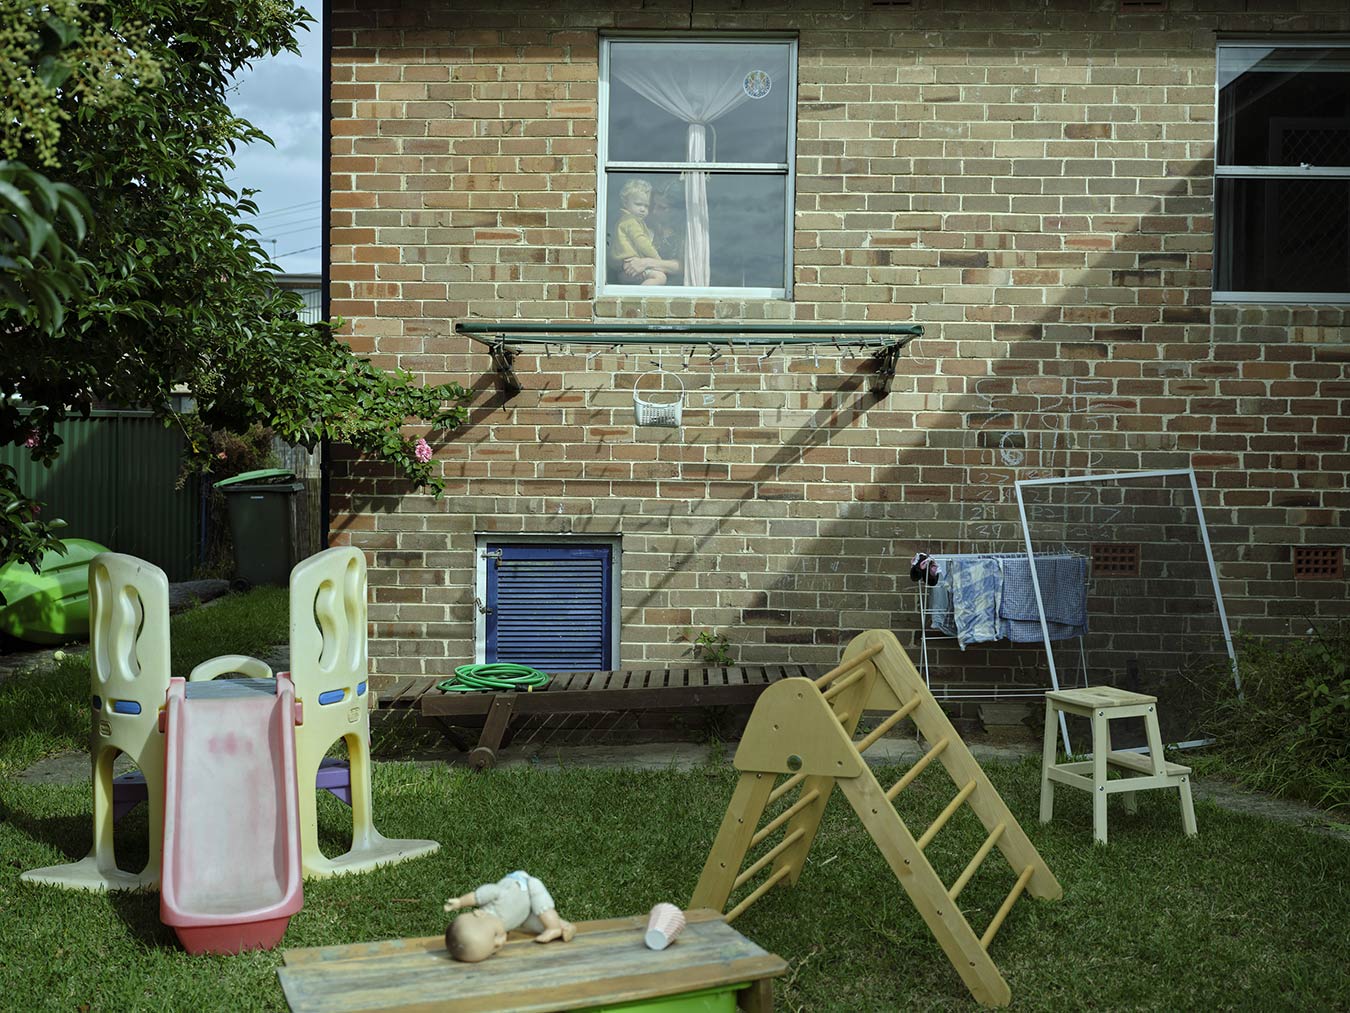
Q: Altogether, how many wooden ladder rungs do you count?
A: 12